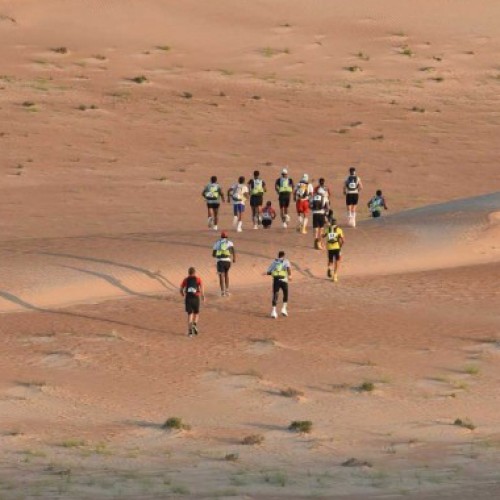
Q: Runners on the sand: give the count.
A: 14